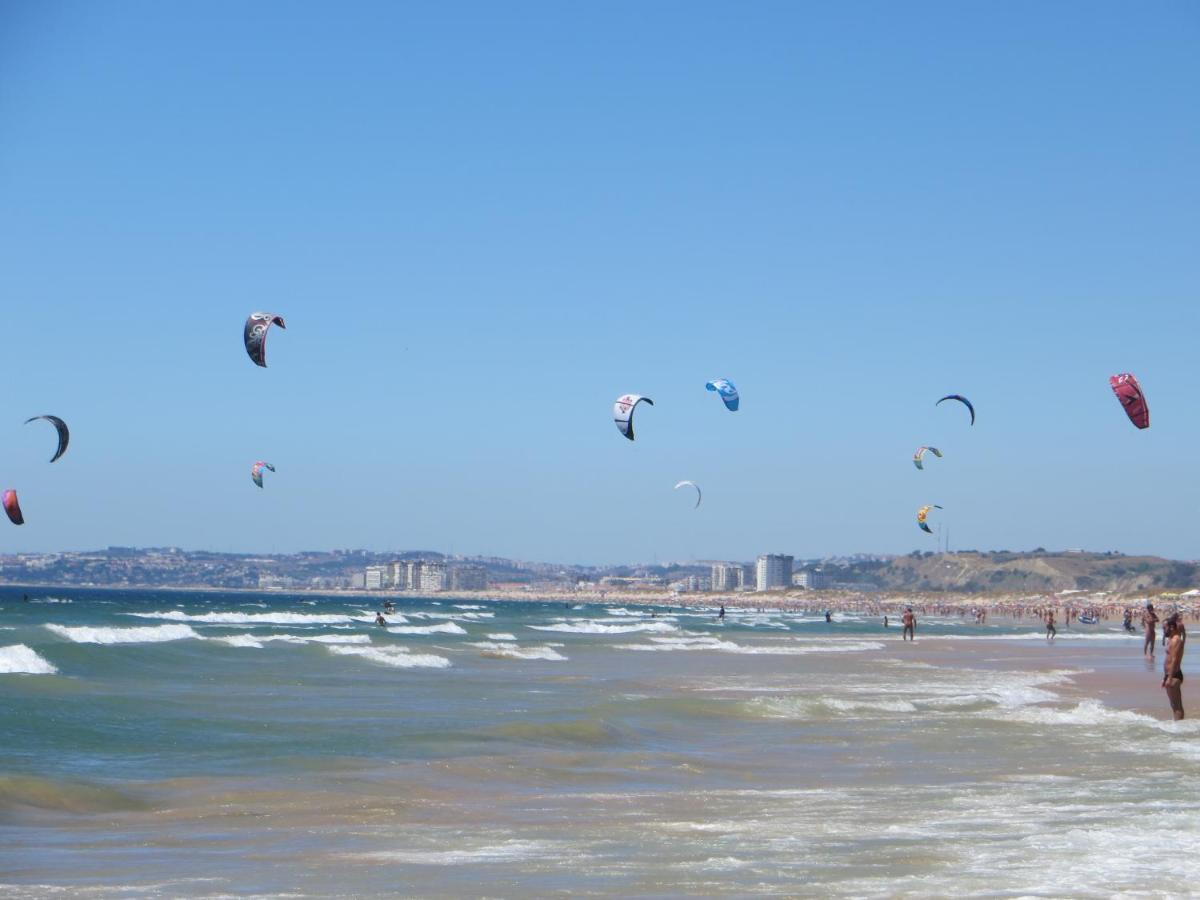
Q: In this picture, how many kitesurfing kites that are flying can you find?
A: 11